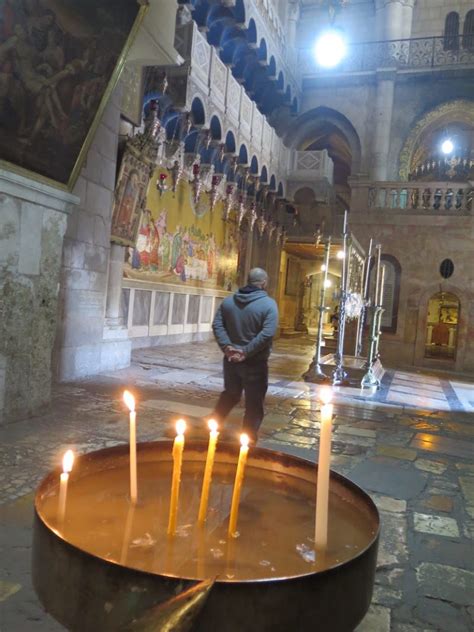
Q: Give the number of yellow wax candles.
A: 3